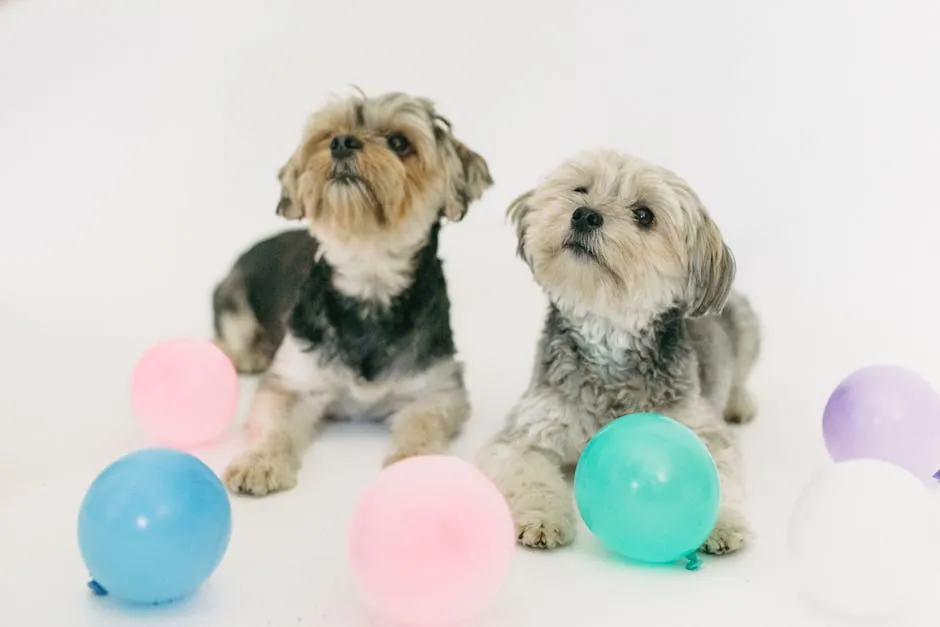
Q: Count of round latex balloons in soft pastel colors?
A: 6